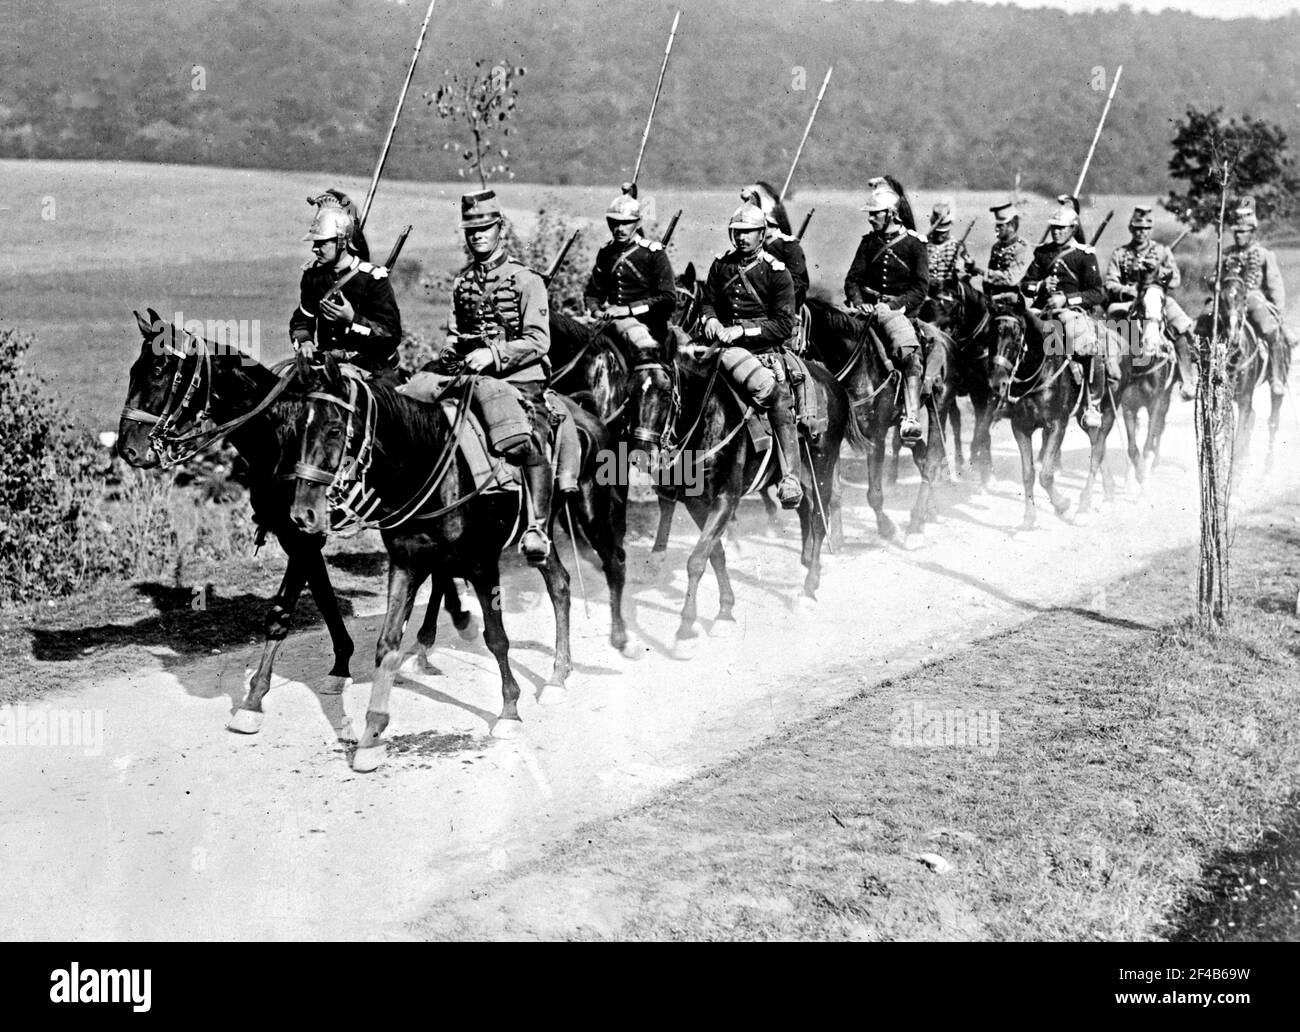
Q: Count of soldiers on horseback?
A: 11